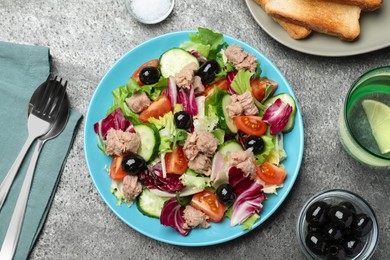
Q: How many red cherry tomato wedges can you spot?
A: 9